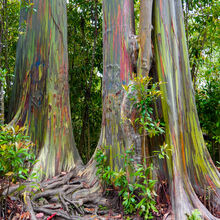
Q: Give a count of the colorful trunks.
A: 3